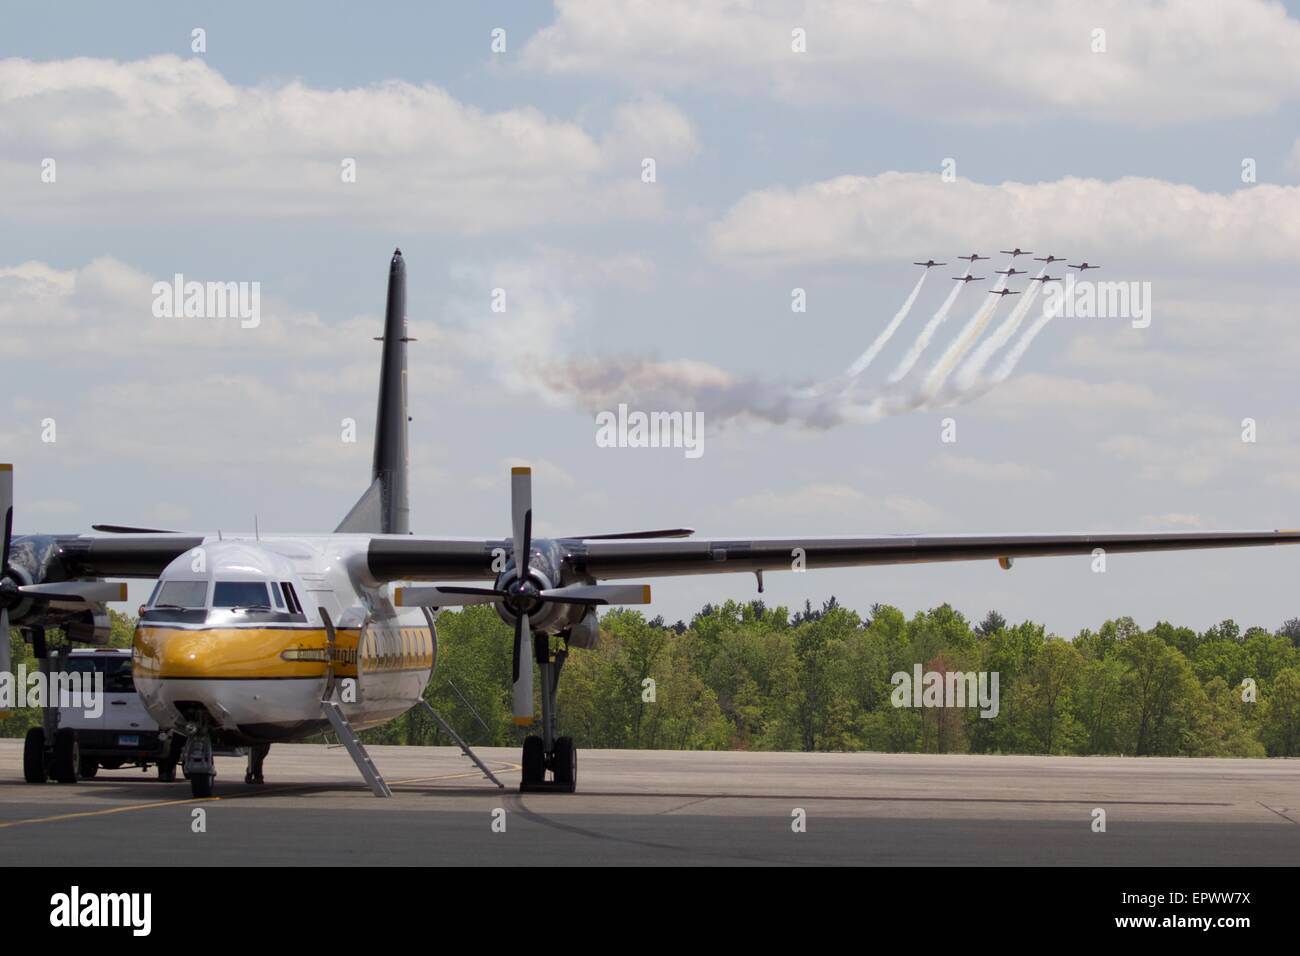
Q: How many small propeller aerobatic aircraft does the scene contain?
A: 9